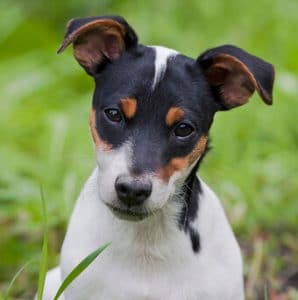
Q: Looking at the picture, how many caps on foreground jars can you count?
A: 0